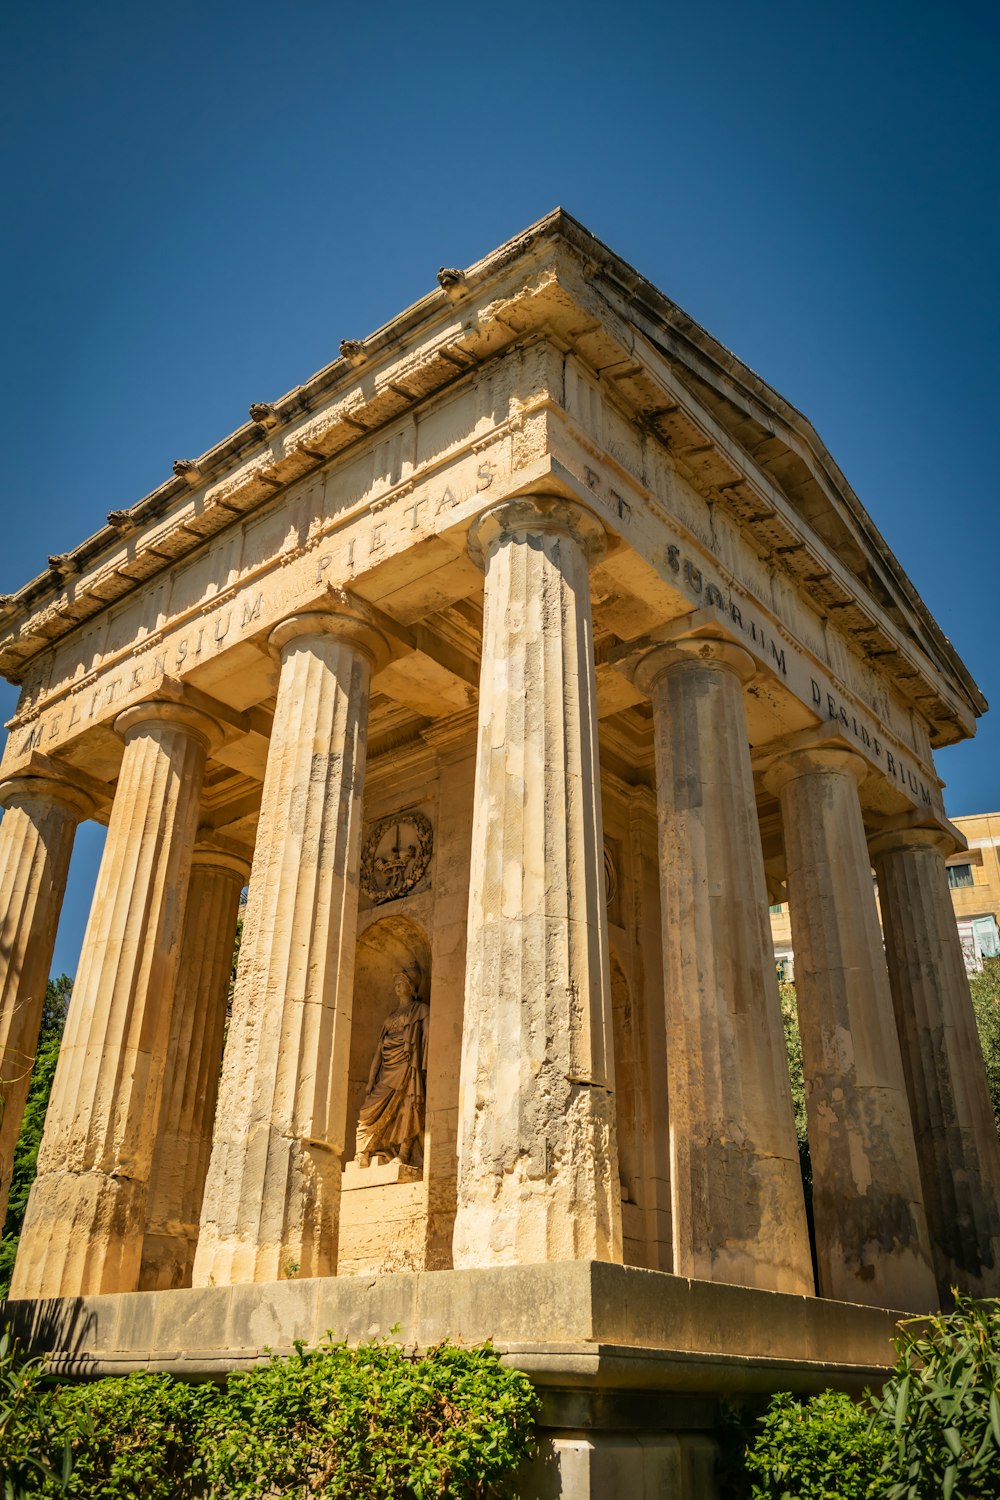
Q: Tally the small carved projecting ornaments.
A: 7